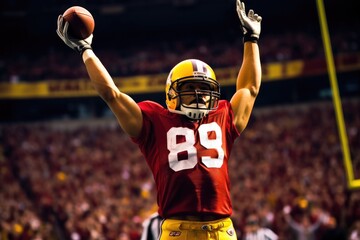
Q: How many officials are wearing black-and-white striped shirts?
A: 2